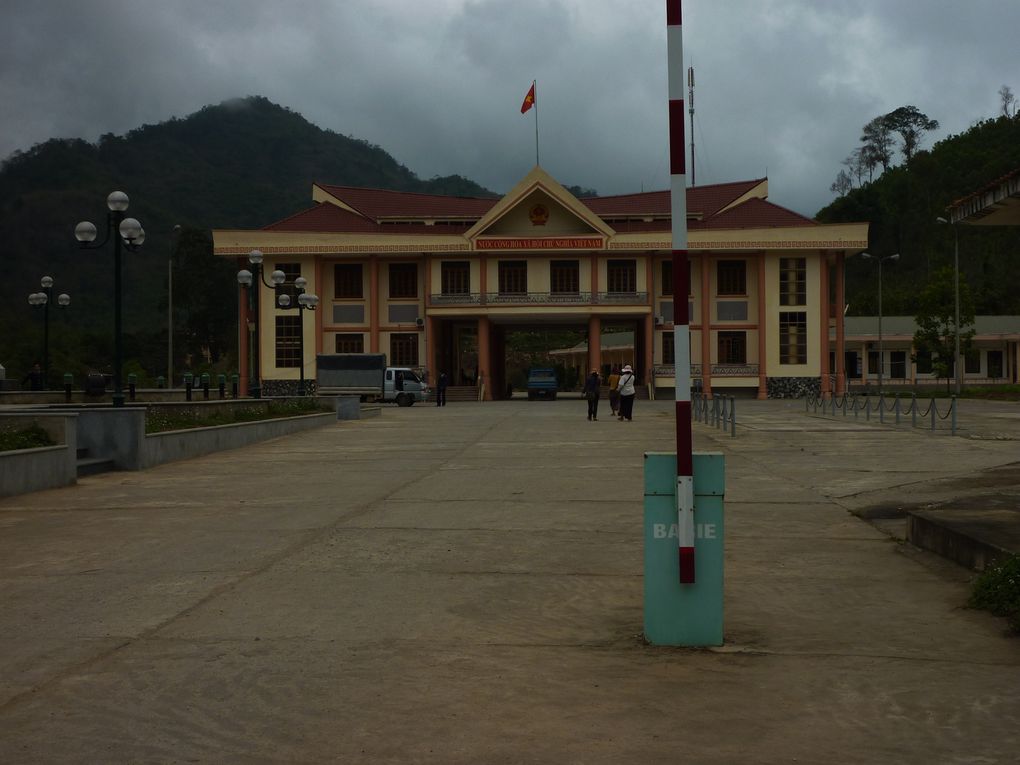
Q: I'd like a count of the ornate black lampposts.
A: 4